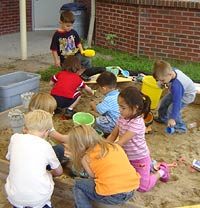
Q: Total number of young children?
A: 8